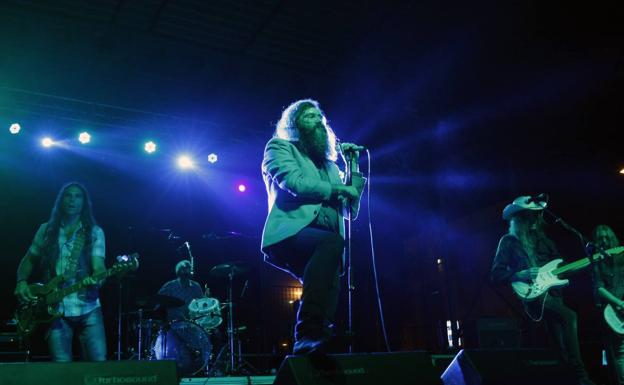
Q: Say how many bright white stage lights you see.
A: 6